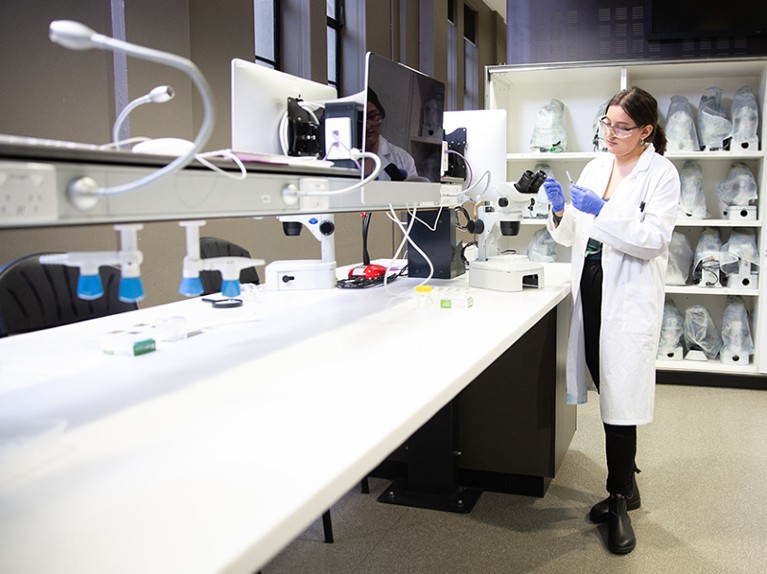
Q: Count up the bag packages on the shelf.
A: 15